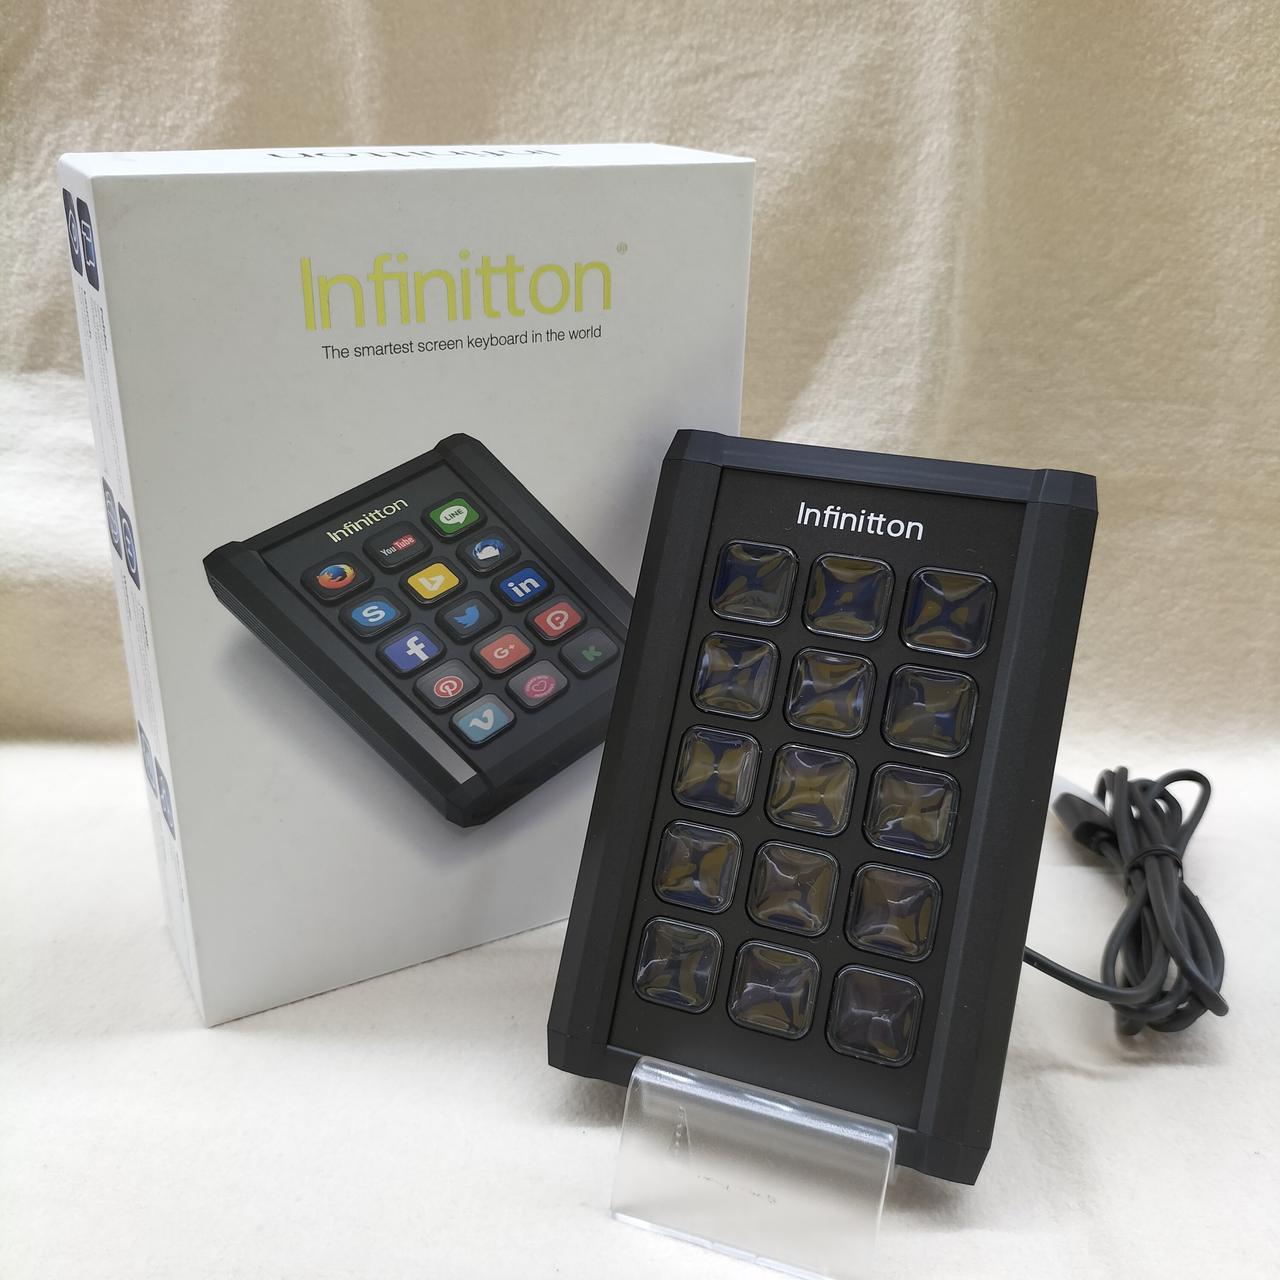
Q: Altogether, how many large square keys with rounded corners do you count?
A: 15